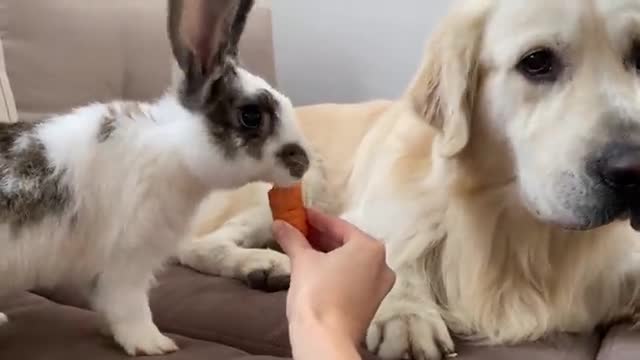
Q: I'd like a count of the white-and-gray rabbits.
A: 1